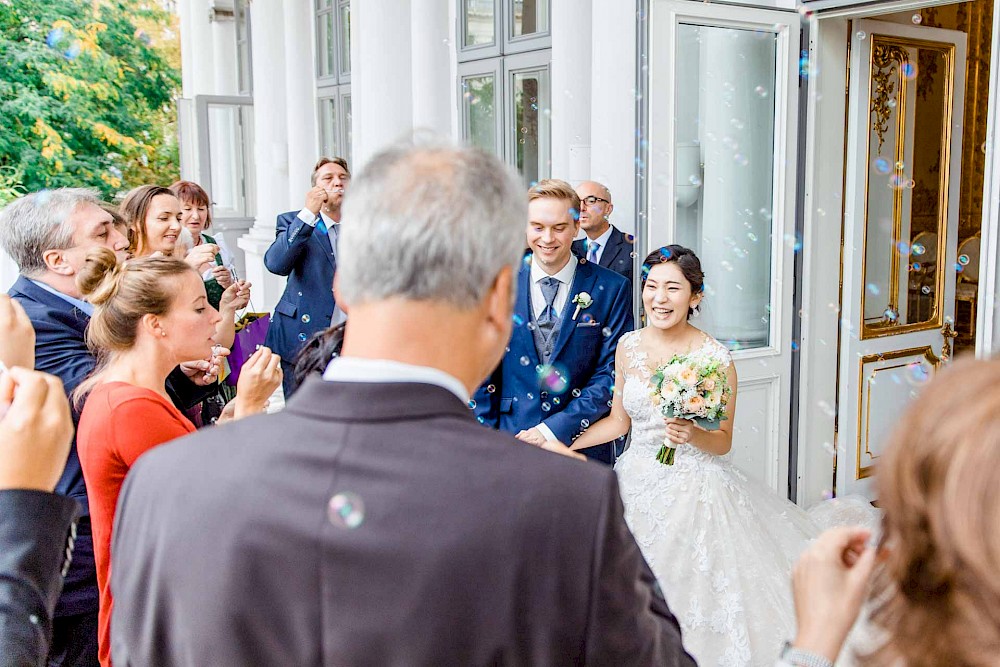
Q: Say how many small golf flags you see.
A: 0